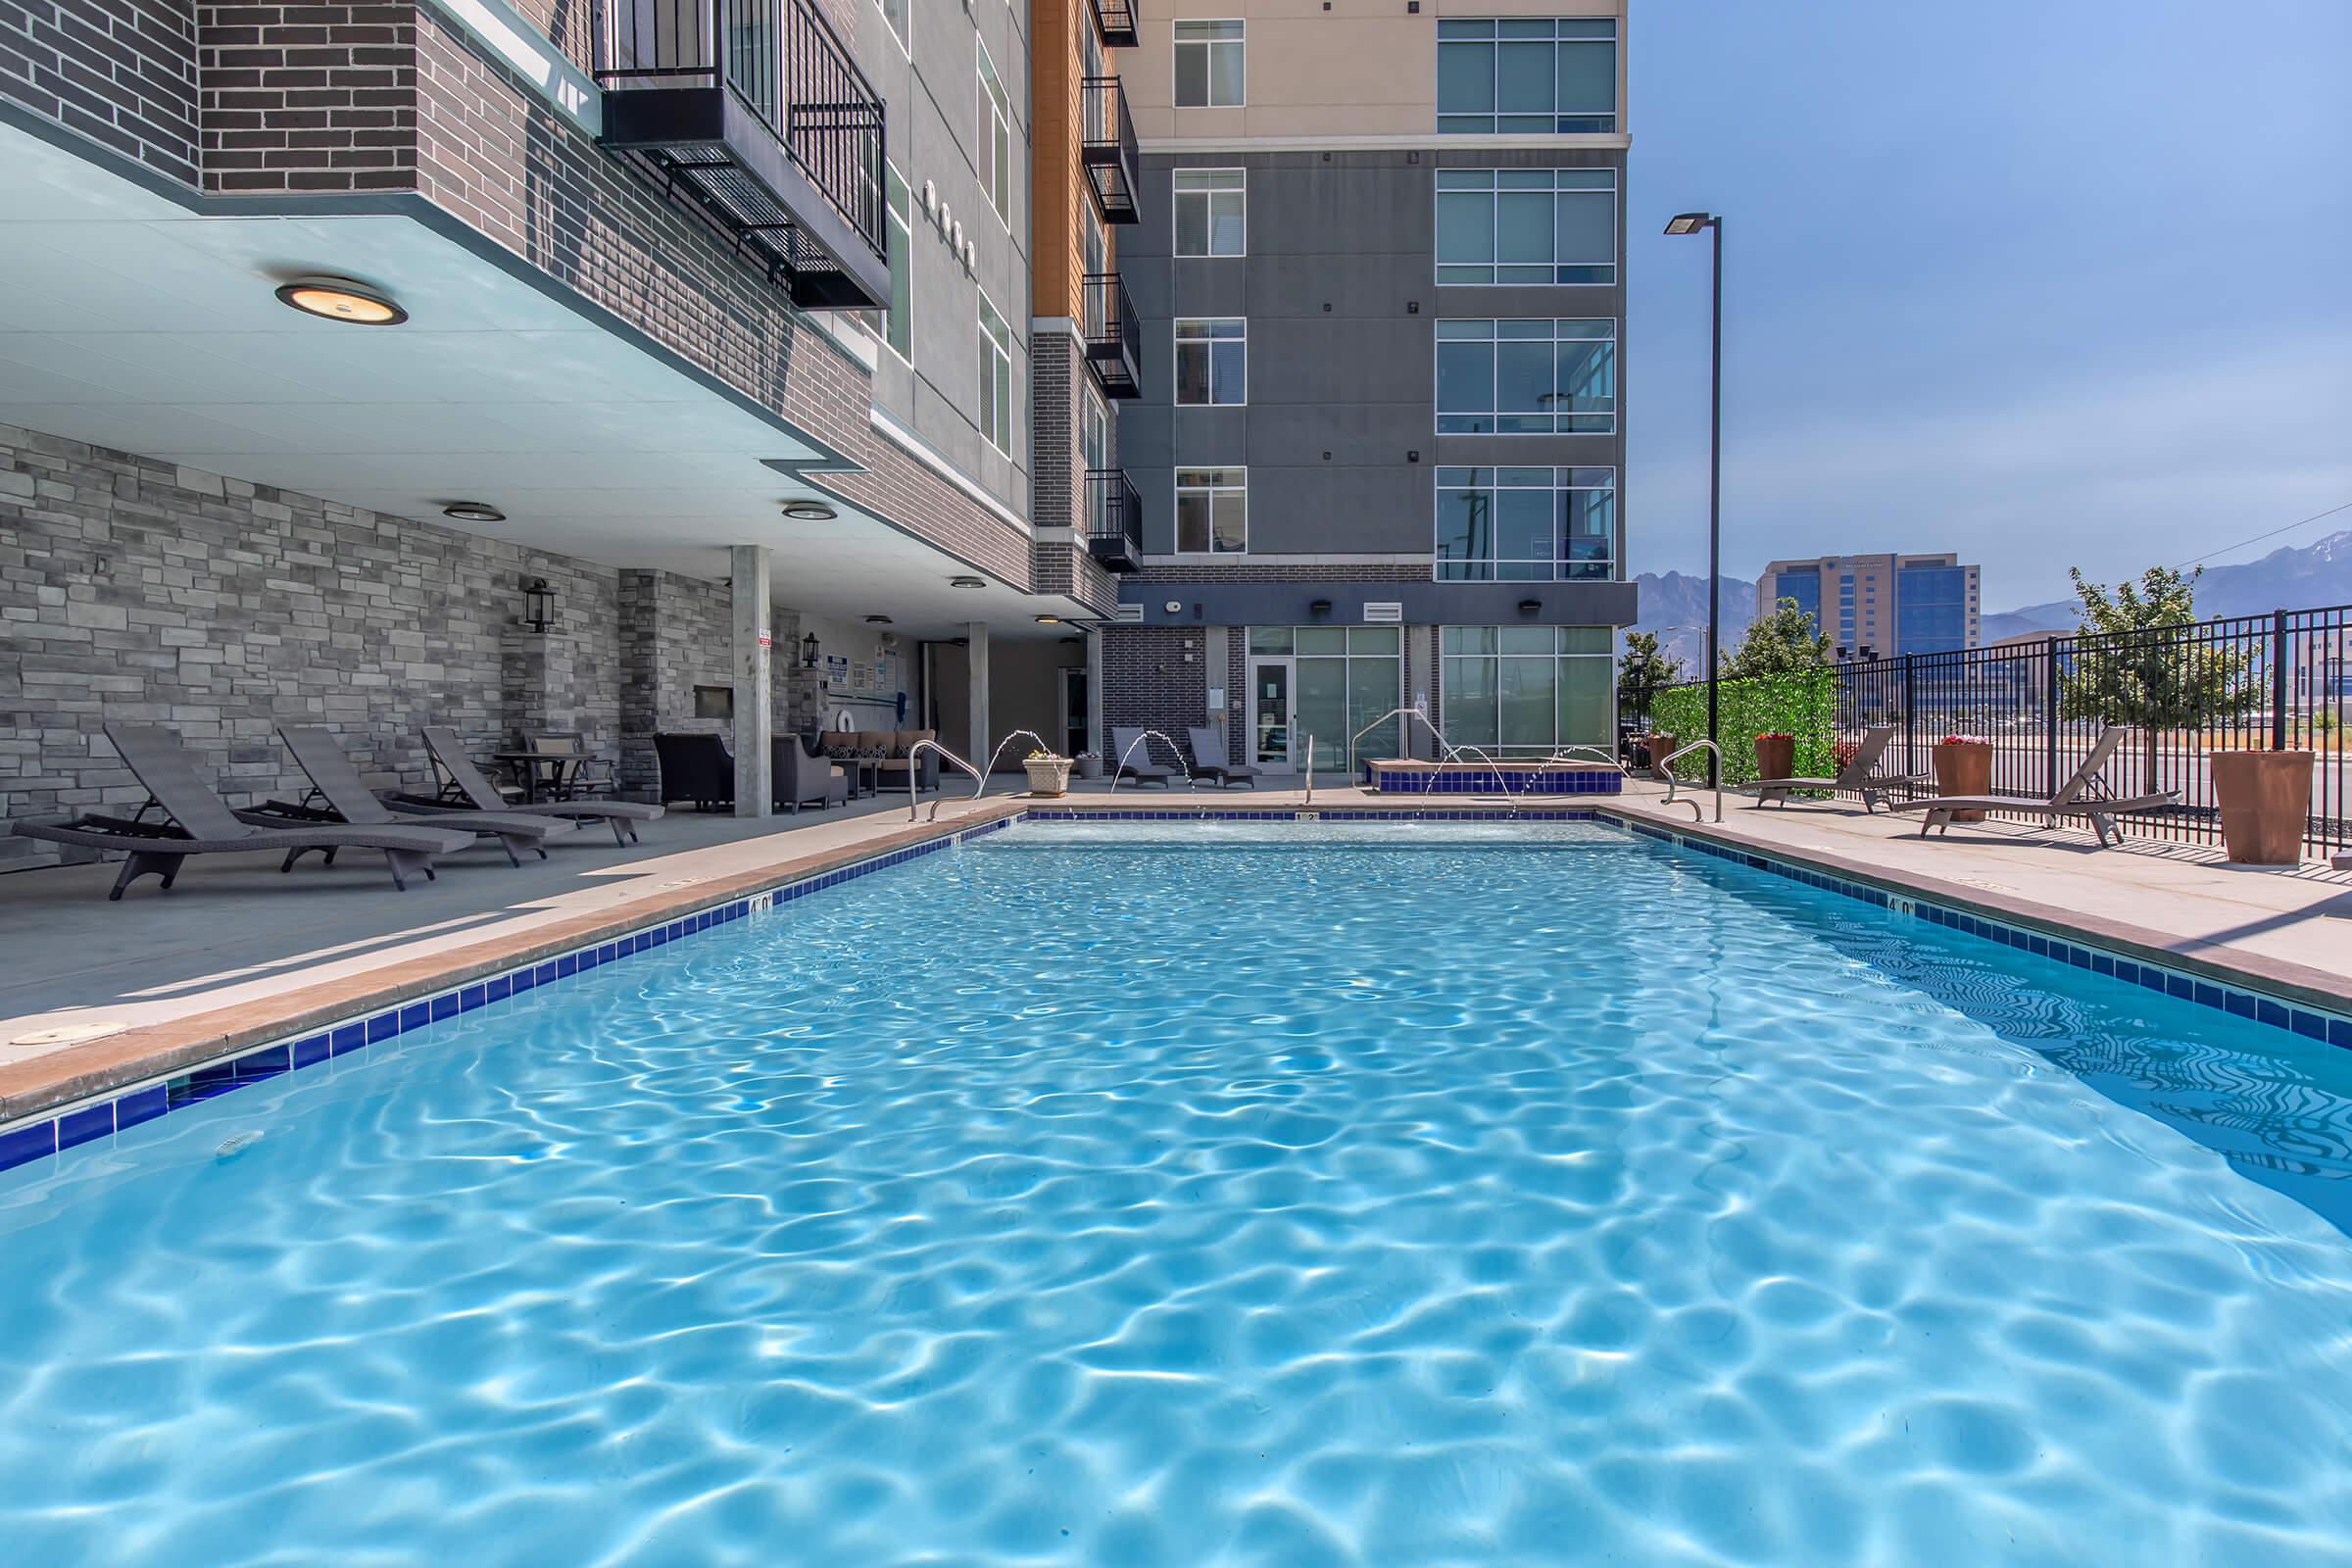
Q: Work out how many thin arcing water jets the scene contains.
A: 4